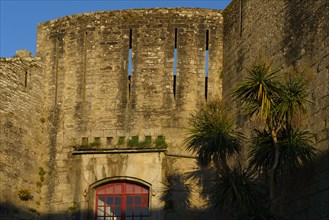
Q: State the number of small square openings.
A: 7